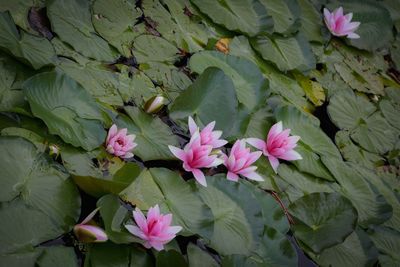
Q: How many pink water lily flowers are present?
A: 7